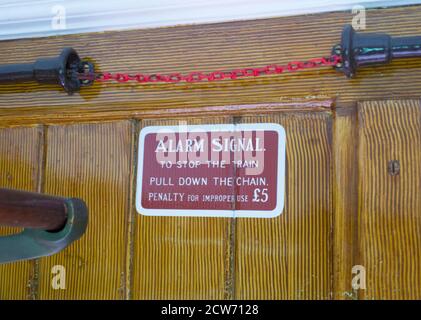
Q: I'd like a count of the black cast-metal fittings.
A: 2